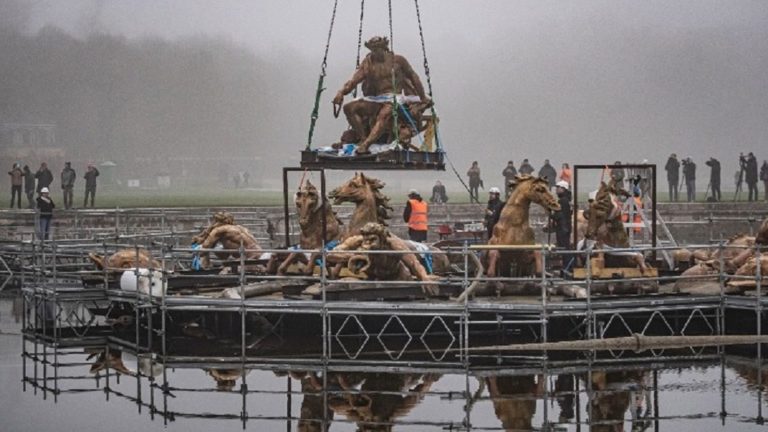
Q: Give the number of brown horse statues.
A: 4